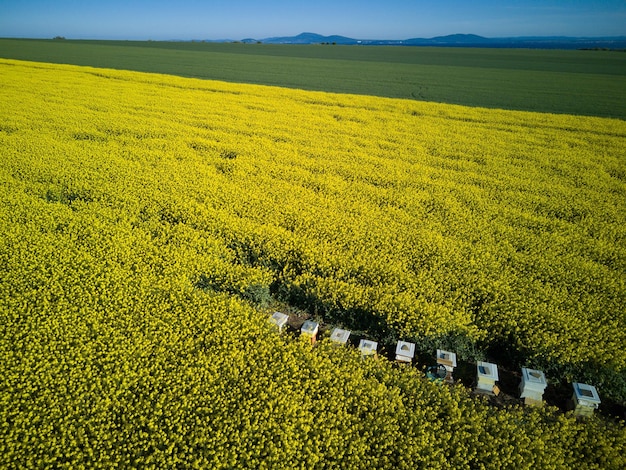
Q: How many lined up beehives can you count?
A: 9